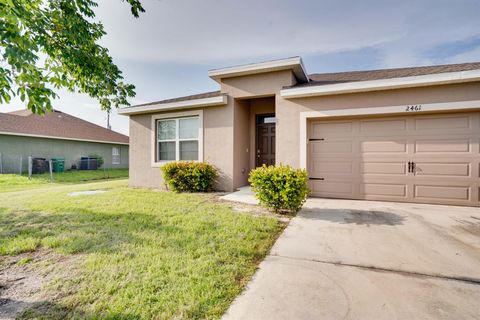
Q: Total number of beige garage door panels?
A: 12